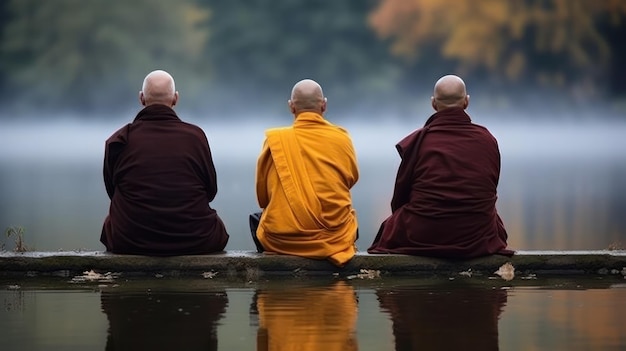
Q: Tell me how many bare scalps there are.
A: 3